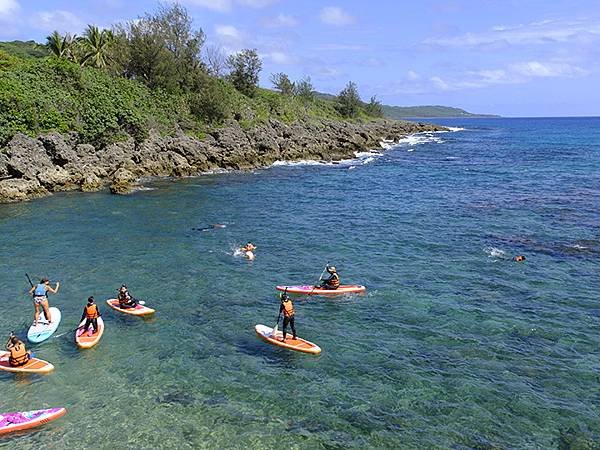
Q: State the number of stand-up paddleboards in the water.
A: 7